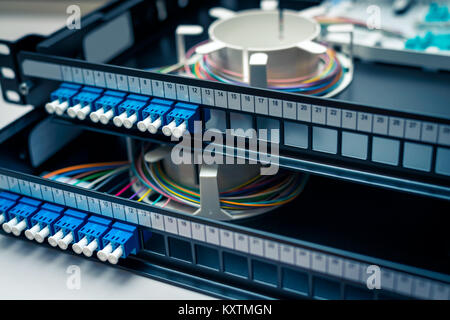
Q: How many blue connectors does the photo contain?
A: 12